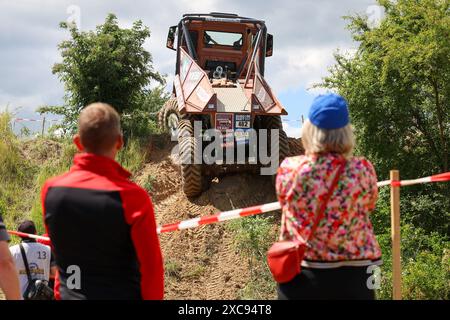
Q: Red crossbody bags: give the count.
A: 1